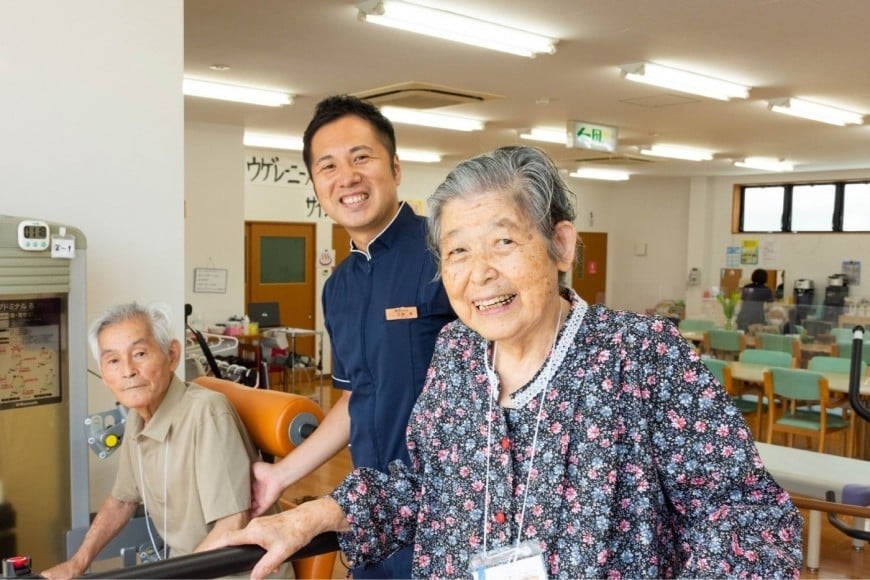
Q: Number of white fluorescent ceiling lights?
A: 11